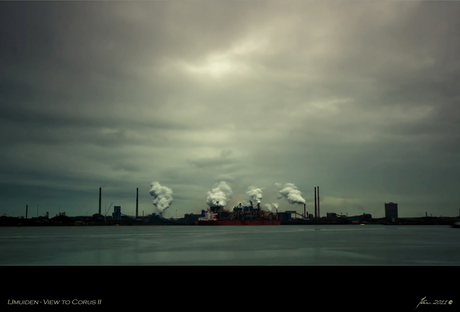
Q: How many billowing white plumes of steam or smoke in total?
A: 4